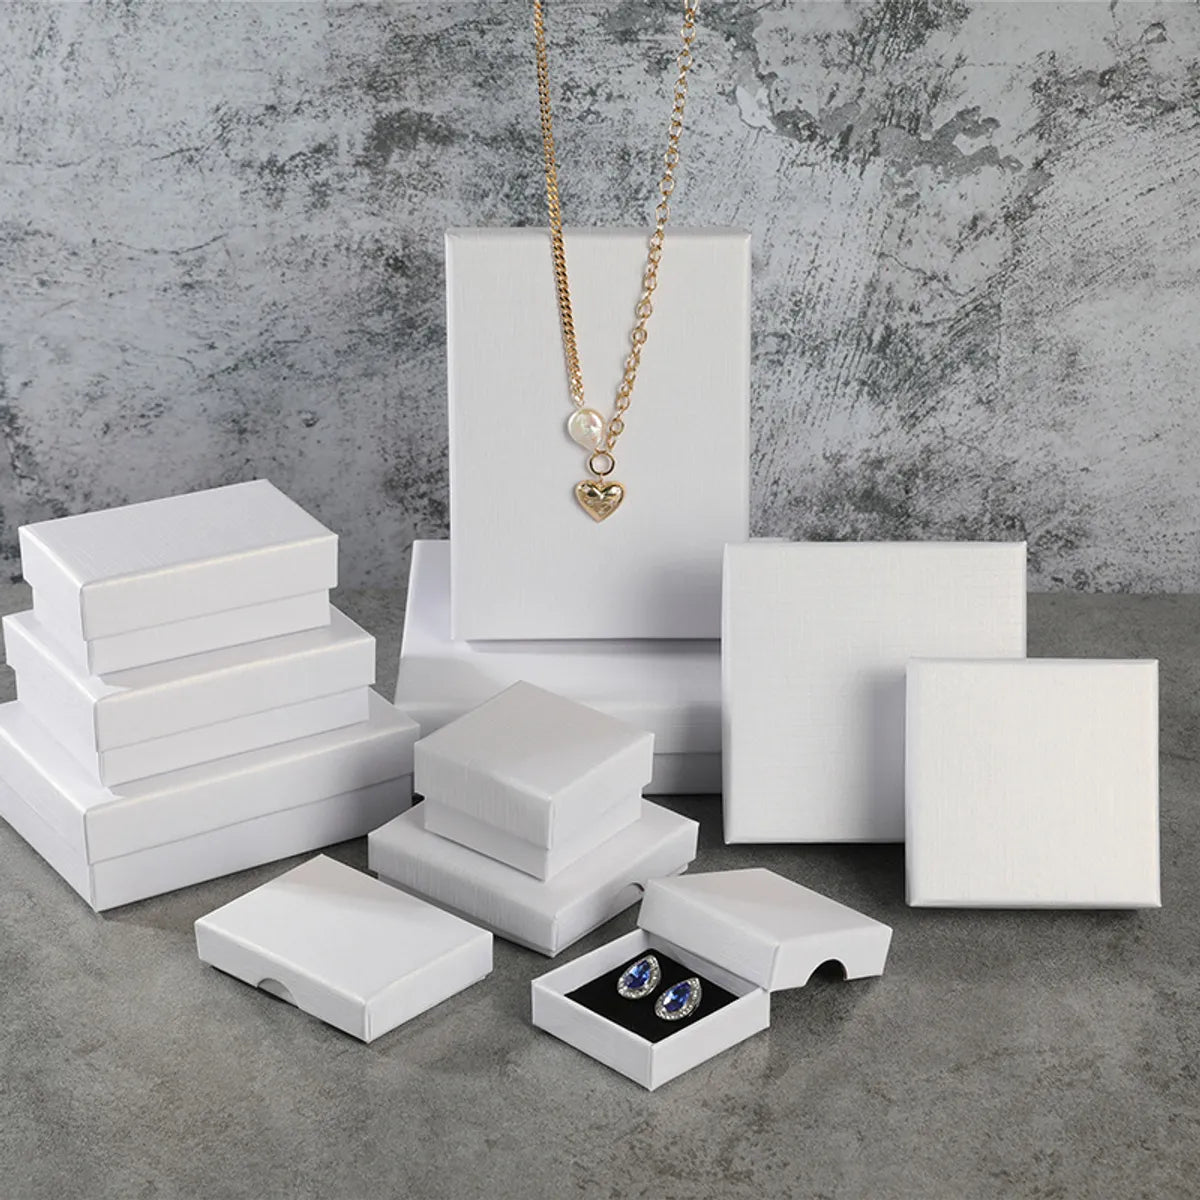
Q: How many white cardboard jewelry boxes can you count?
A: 11